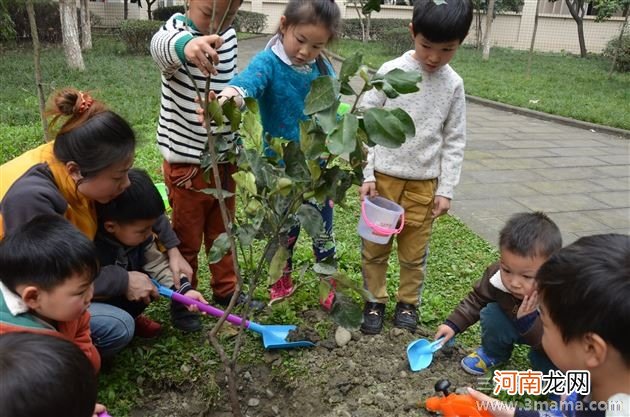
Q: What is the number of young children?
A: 8